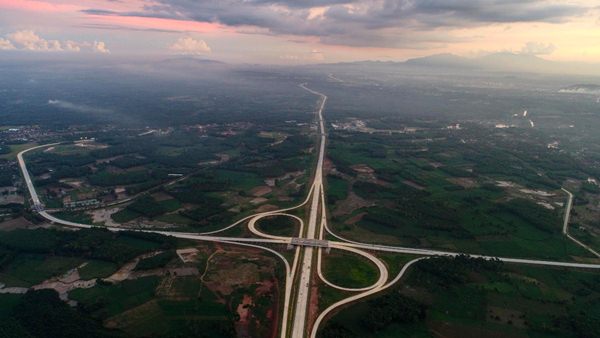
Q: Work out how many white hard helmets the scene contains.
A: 0